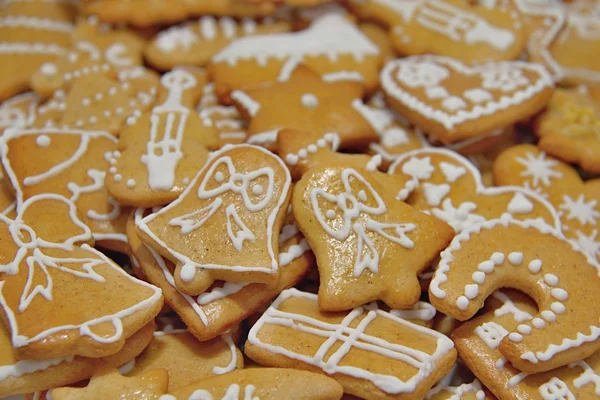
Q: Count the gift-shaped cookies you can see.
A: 1